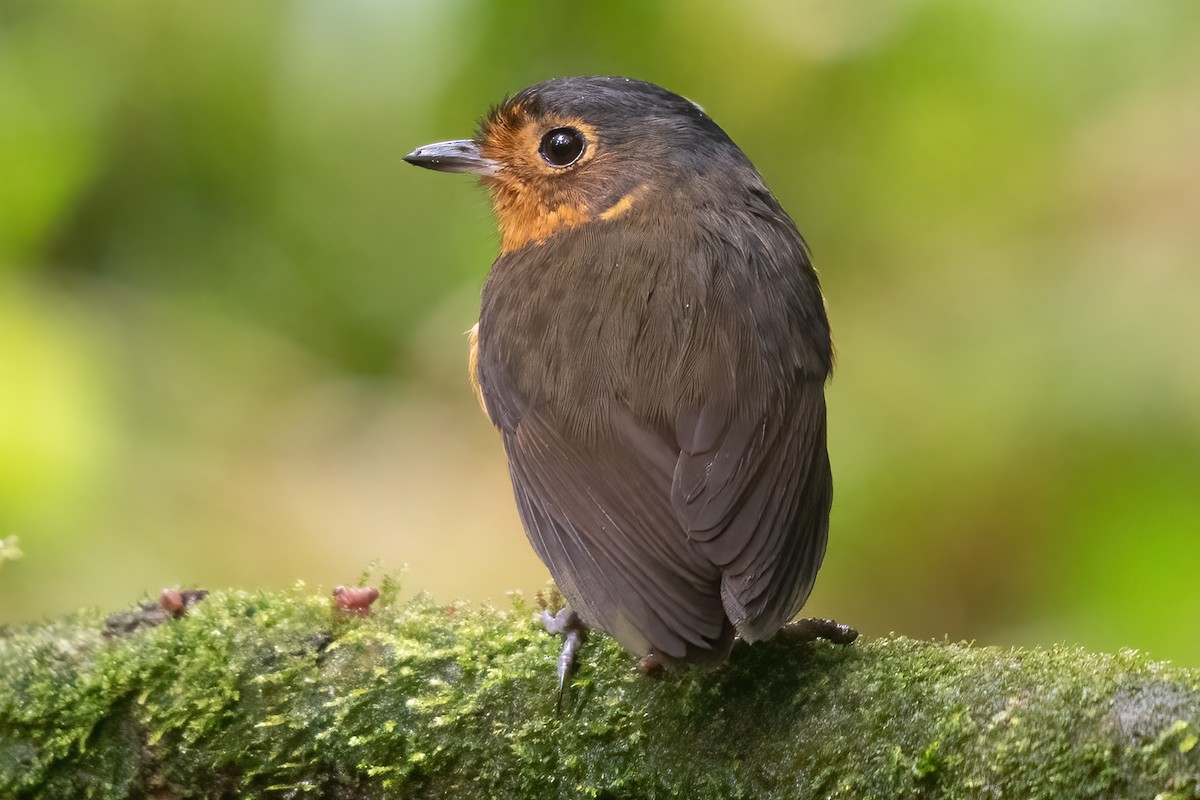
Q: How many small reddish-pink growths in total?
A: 2